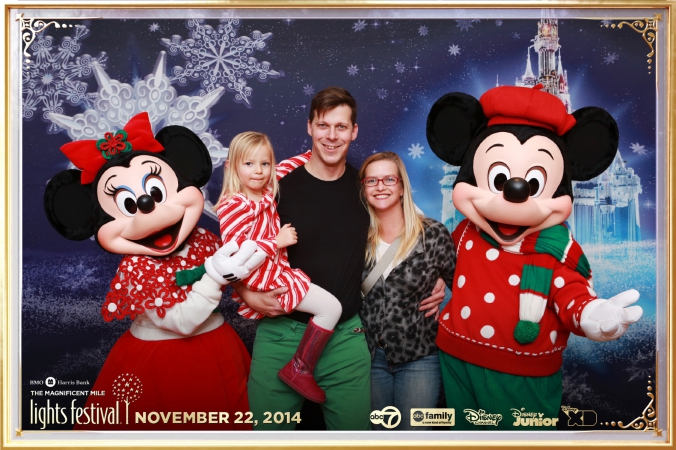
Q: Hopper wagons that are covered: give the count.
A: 0